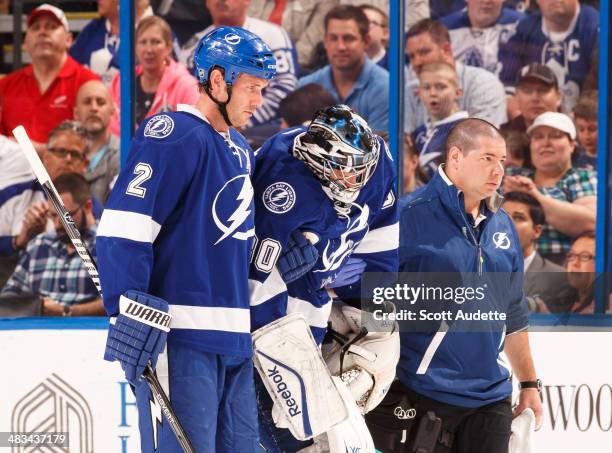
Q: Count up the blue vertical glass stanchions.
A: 3